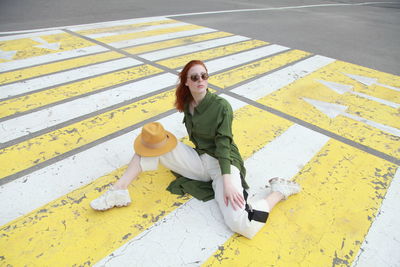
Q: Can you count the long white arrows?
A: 3